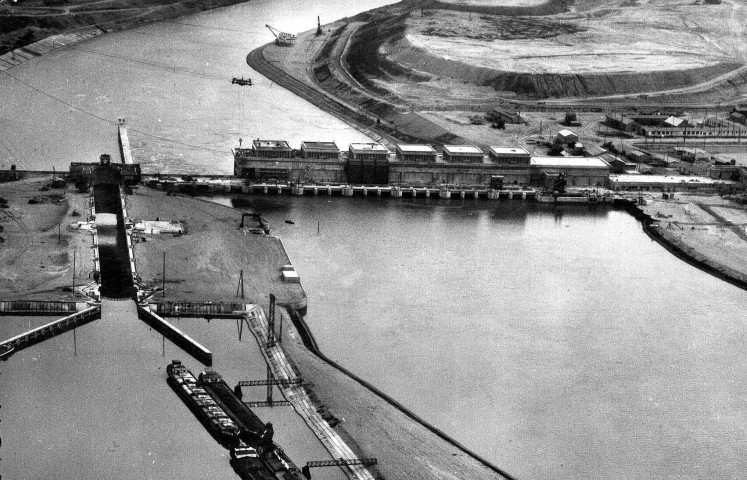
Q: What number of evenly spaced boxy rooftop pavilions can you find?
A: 6